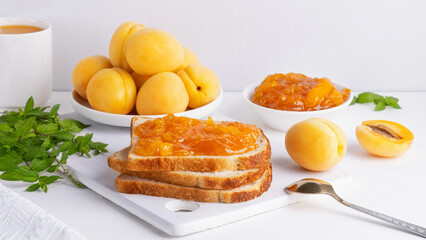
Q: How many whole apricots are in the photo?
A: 9